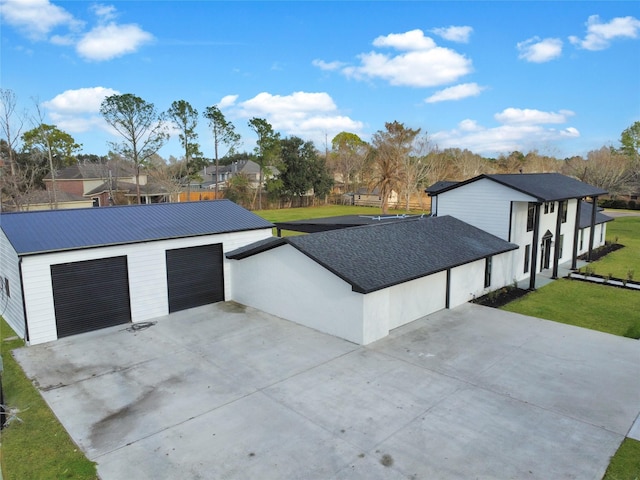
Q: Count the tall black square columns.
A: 4